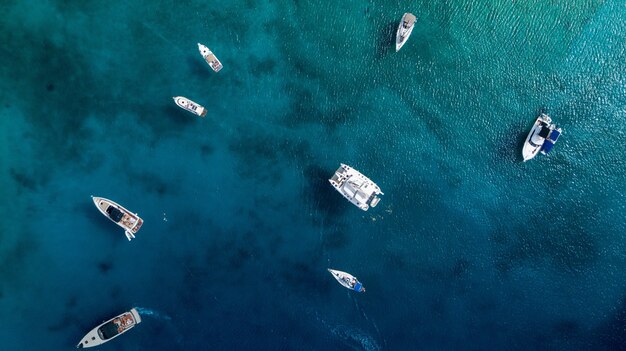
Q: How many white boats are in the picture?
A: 8